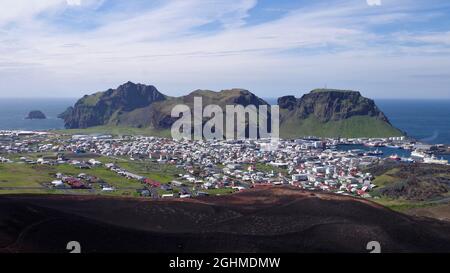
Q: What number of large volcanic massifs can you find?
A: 3